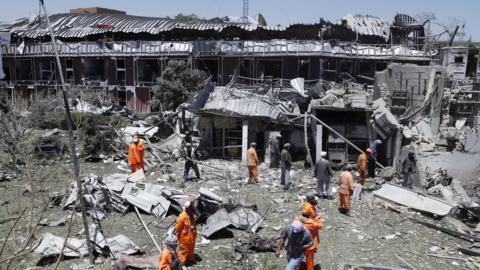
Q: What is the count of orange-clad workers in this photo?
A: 9